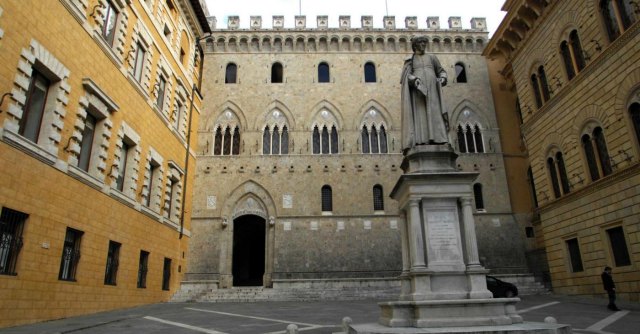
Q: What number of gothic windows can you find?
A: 5